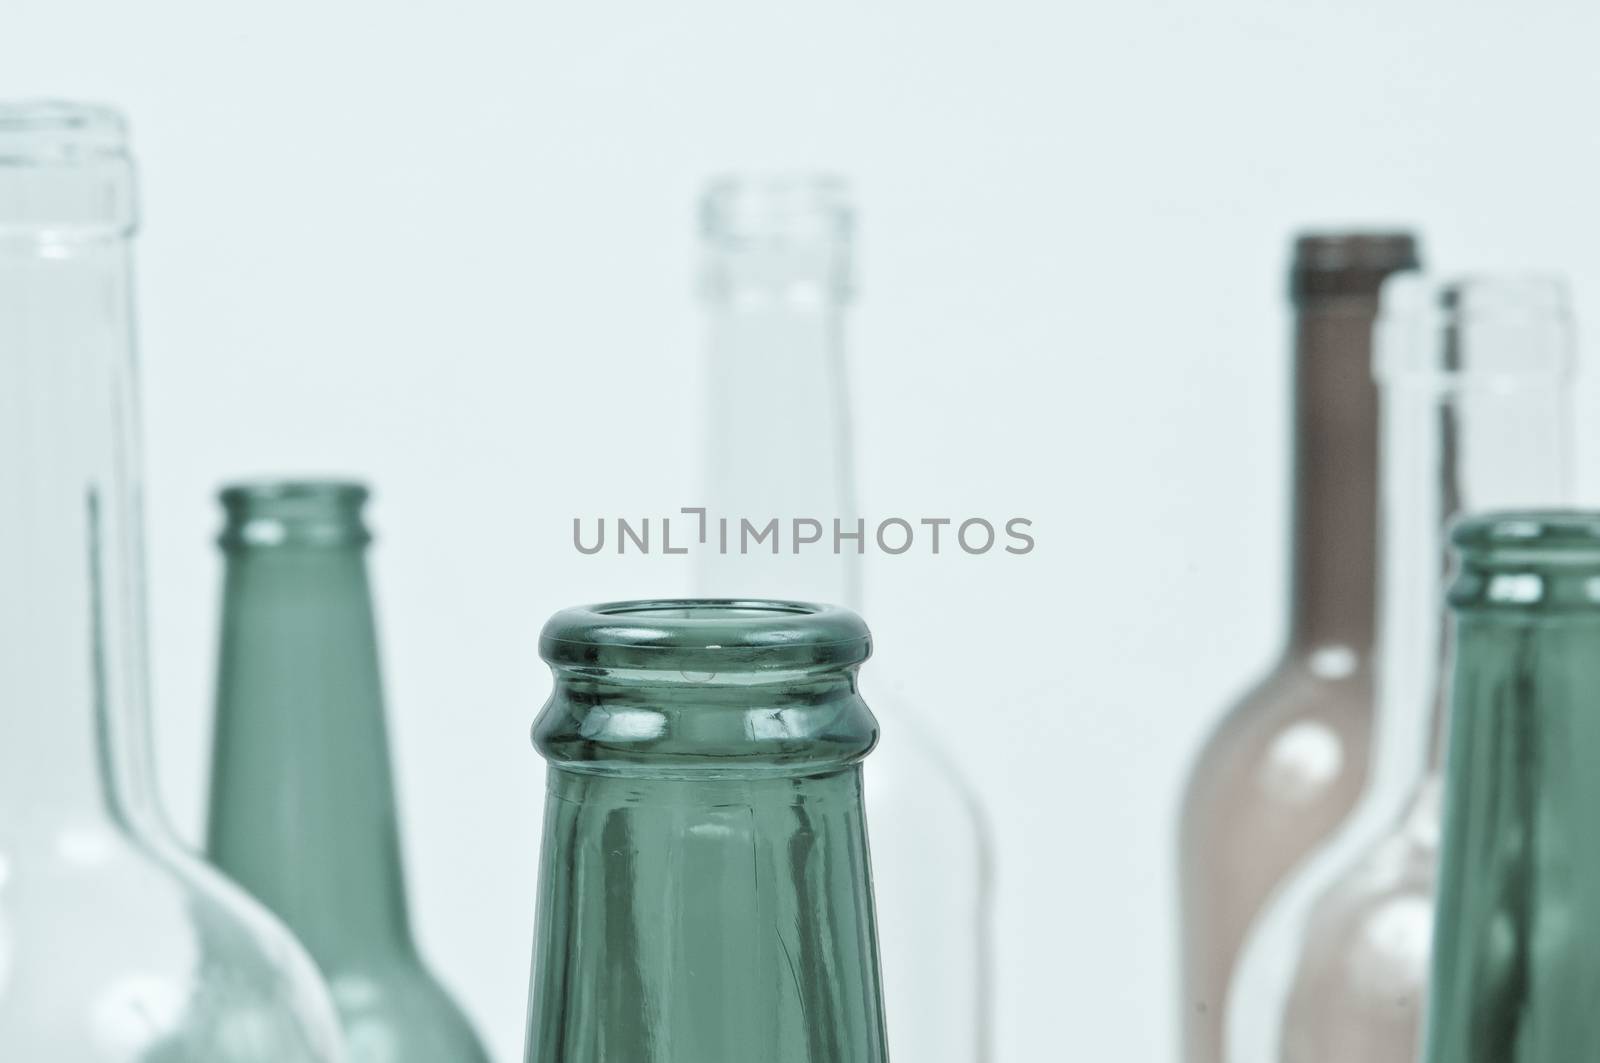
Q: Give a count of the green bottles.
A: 3